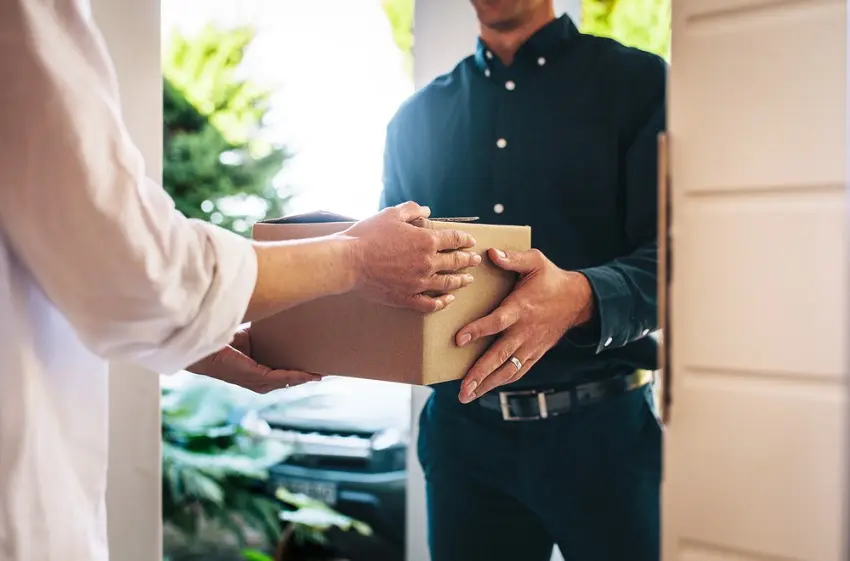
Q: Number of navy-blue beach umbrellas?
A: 0